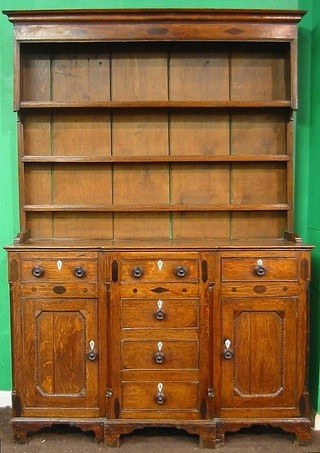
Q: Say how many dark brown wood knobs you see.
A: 10